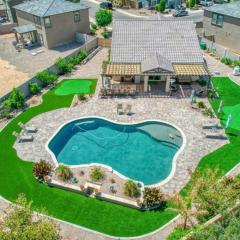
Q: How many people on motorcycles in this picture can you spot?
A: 0